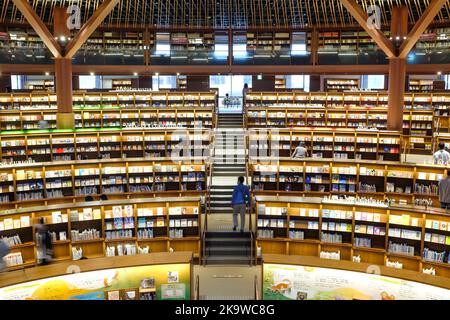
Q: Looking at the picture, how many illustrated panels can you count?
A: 2